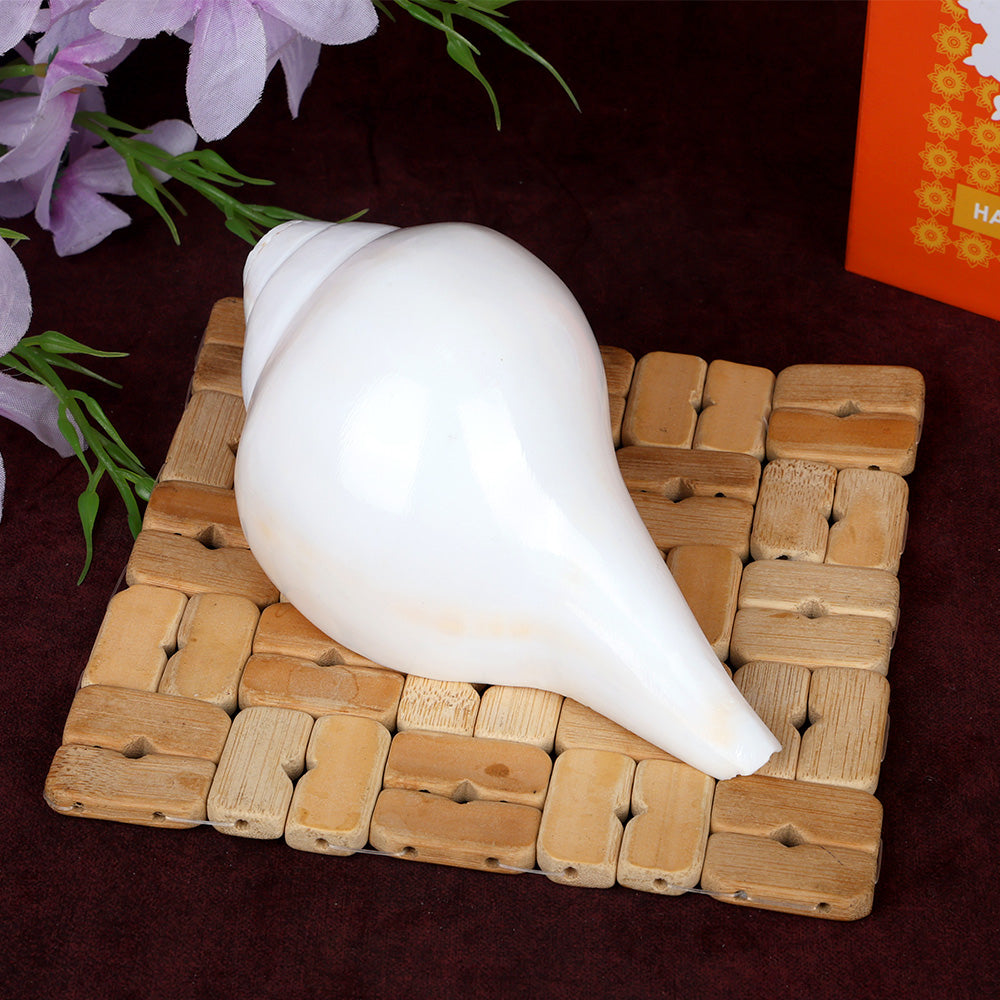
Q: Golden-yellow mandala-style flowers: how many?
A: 11